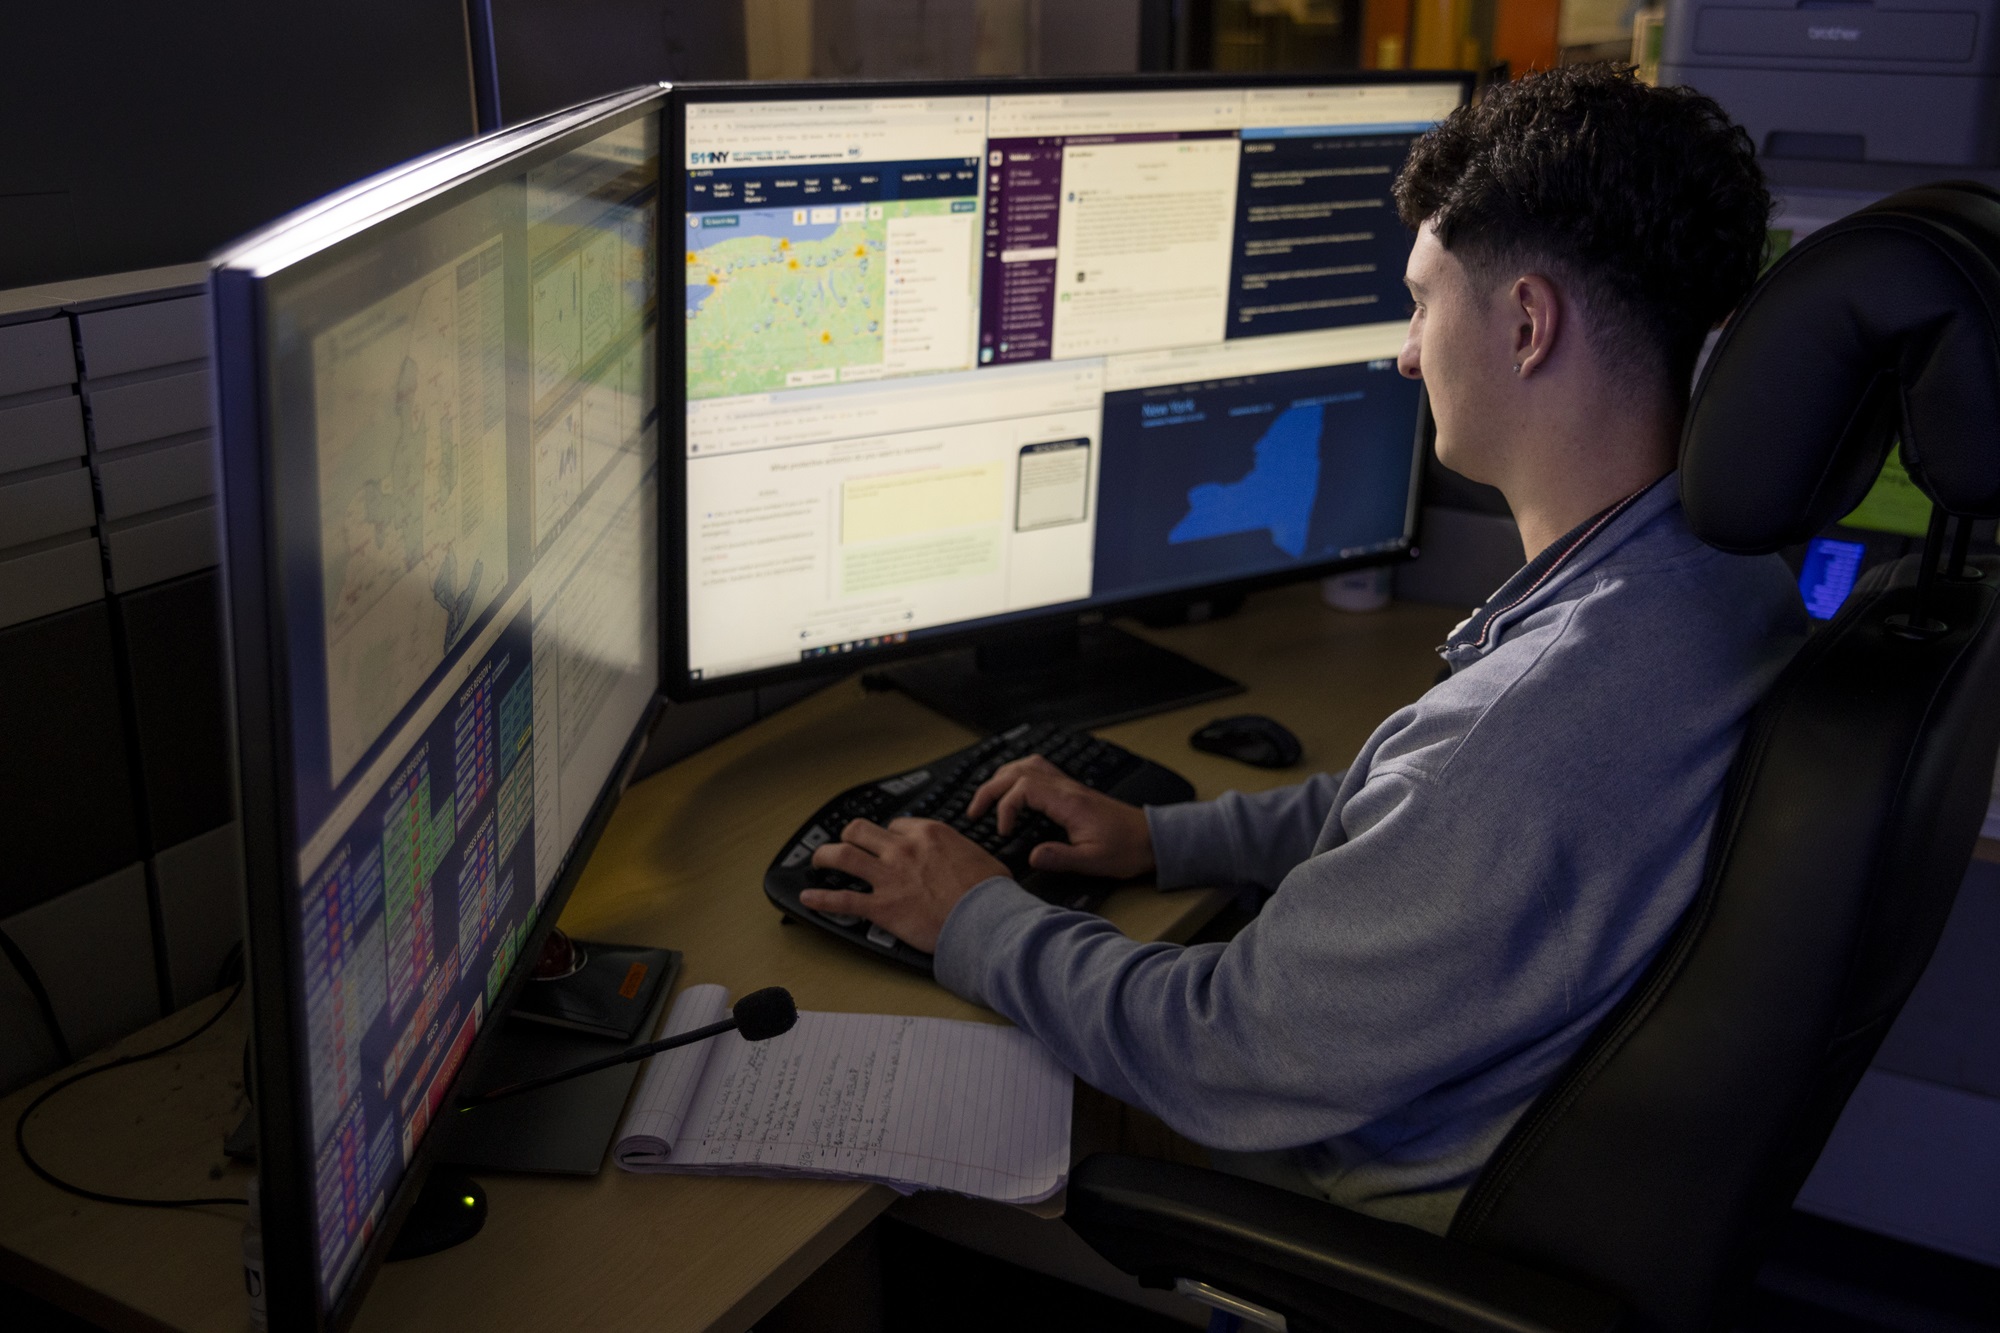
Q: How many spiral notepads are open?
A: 1